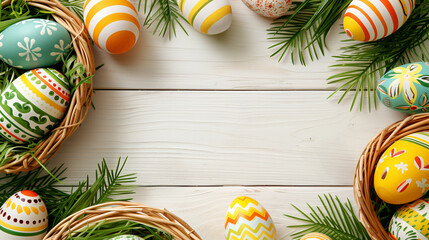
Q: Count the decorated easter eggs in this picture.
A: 13